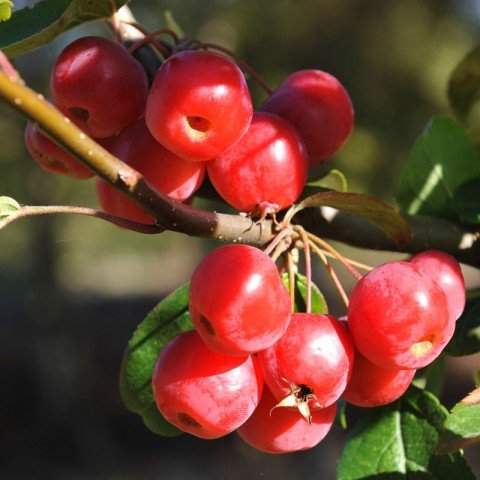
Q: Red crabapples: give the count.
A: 14